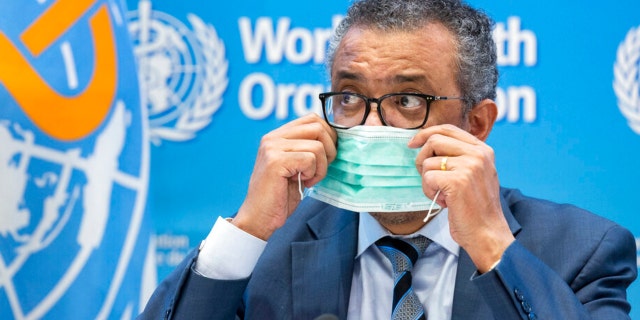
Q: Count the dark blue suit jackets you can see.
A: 1